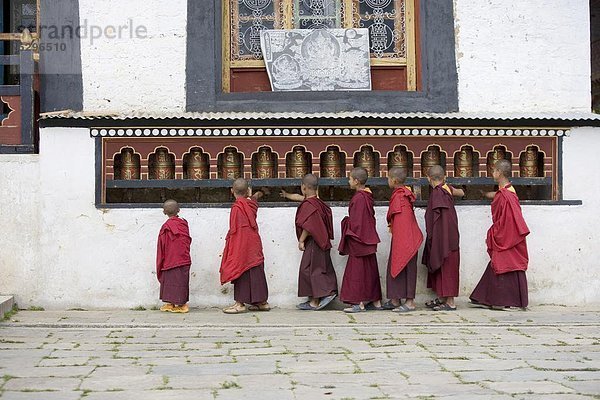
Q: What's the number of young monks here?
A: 7